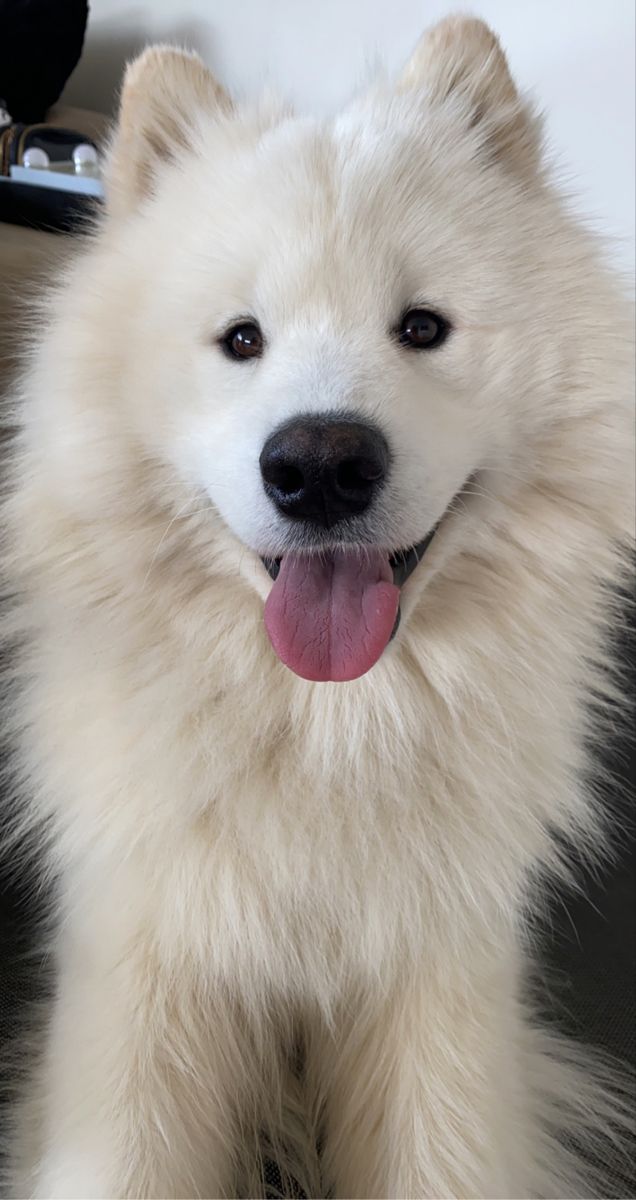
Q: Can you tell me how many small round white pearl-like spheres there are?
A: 2